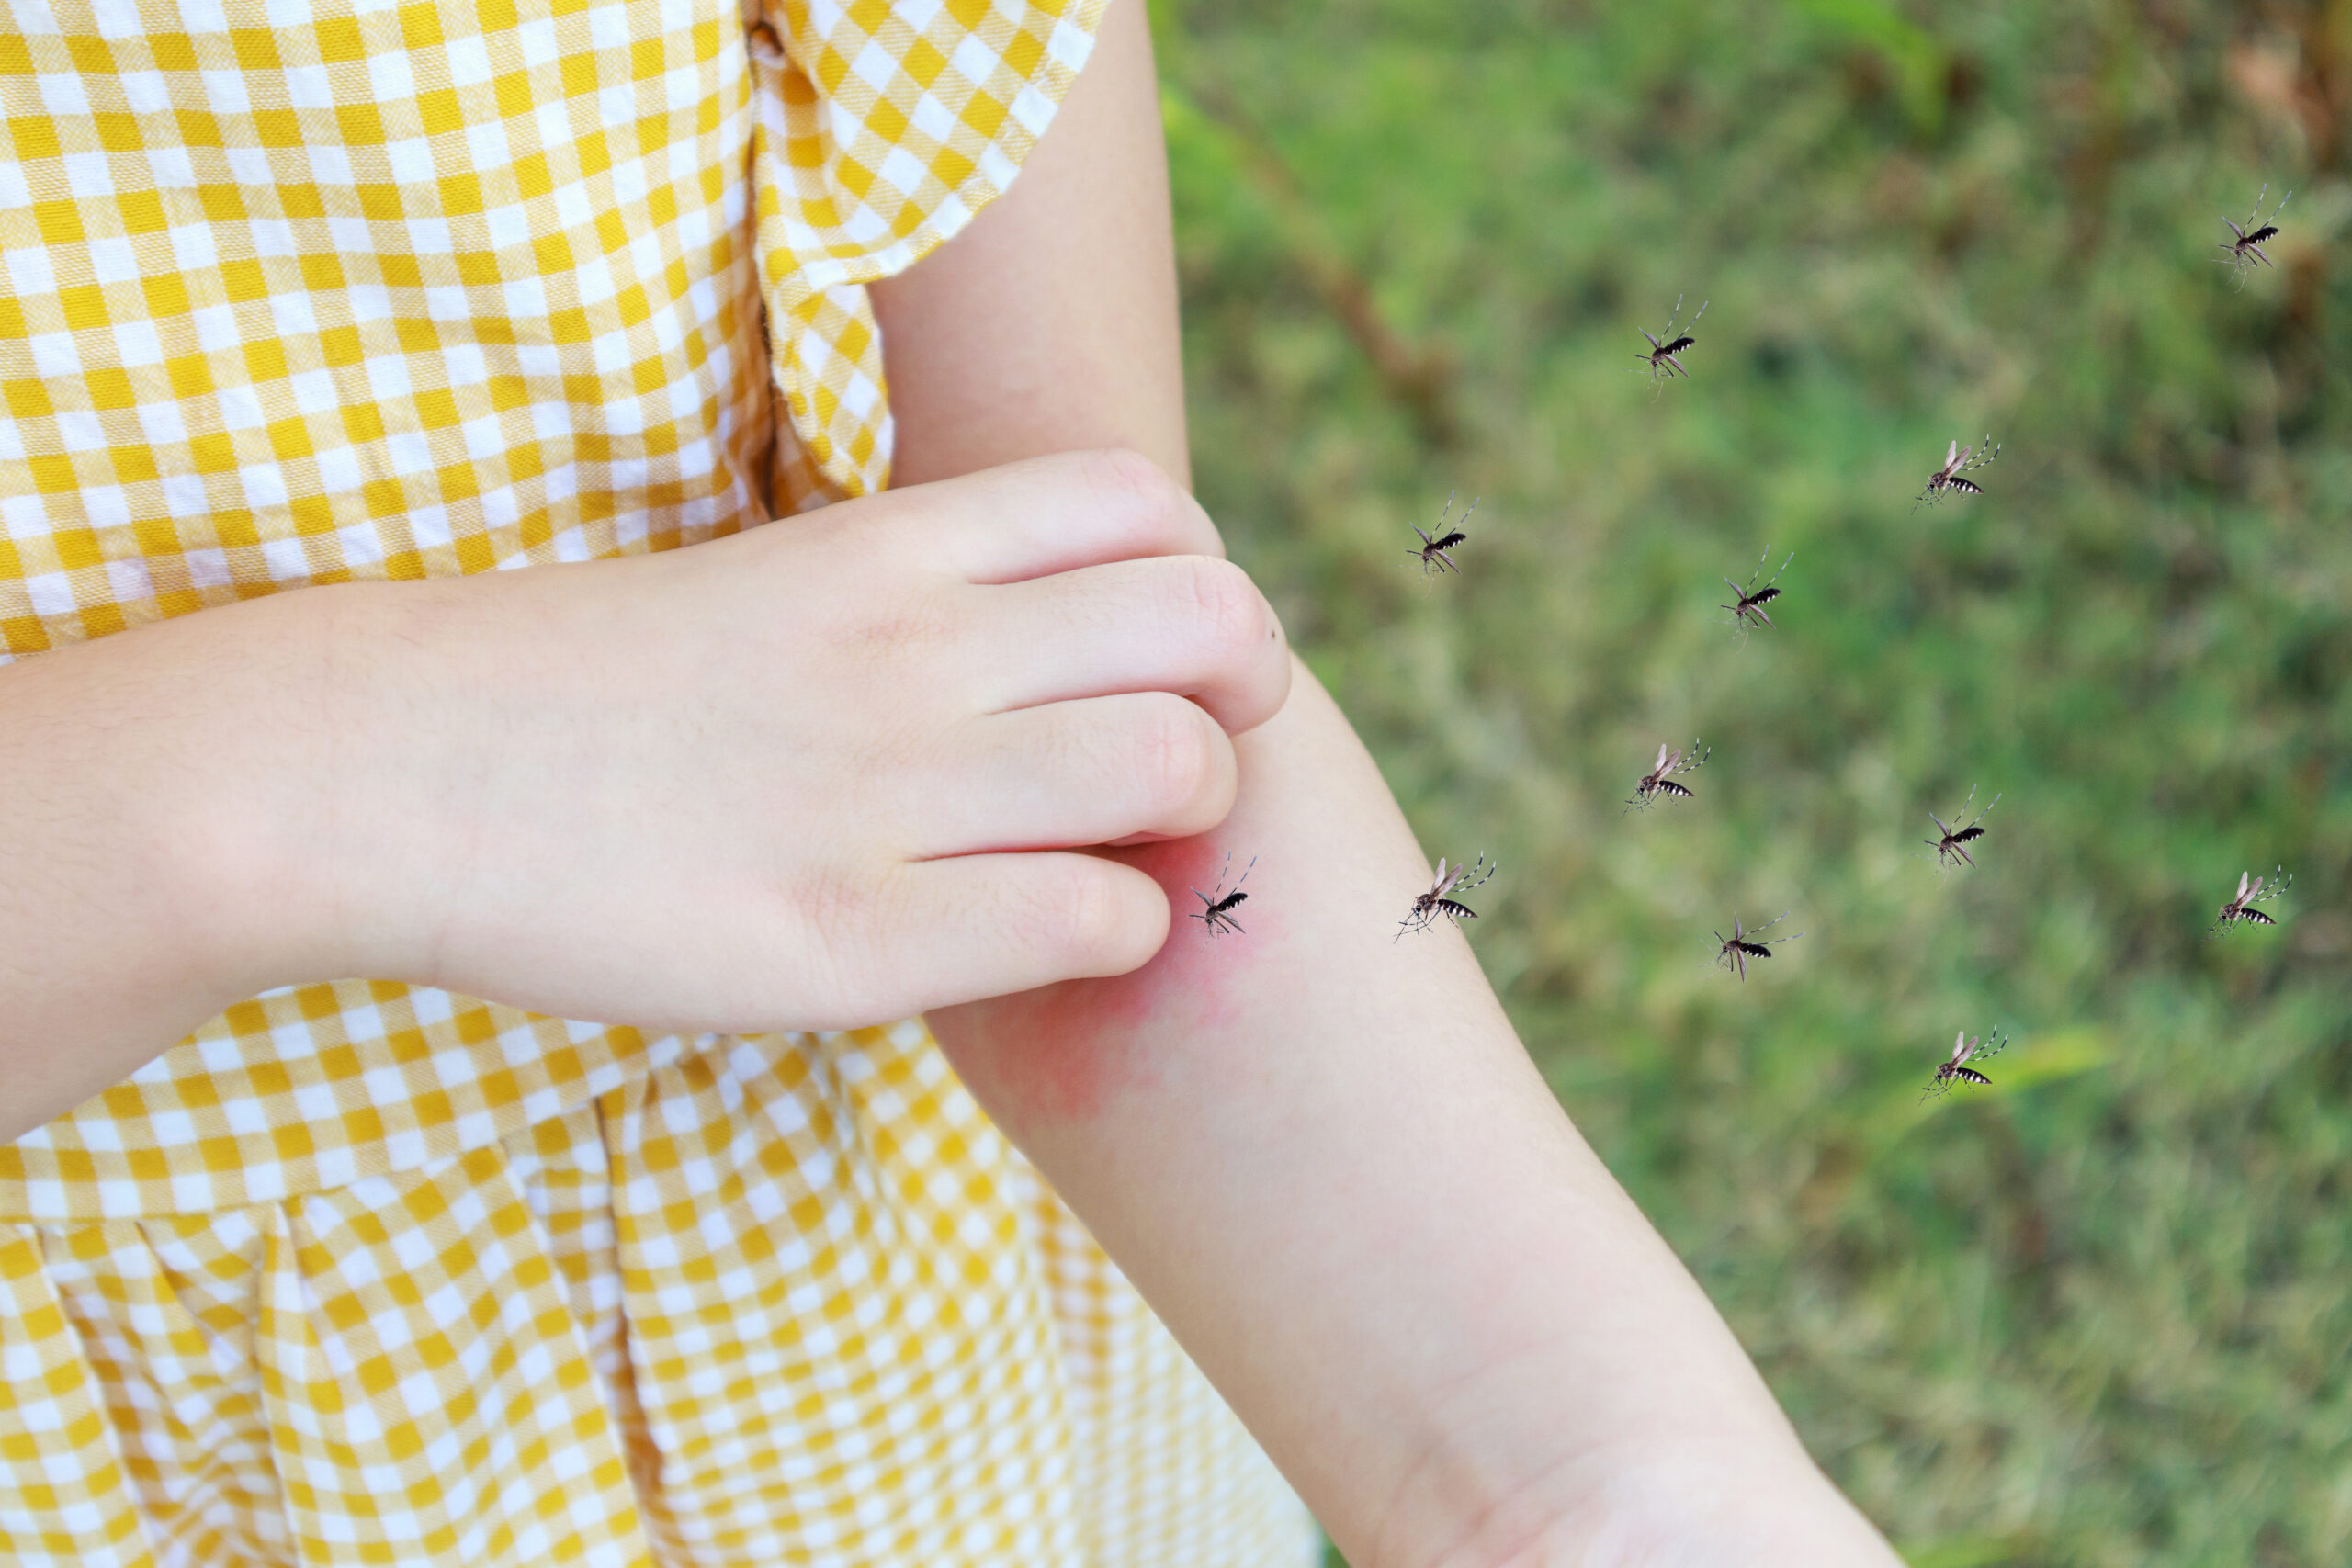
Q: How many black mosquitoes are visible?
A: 12